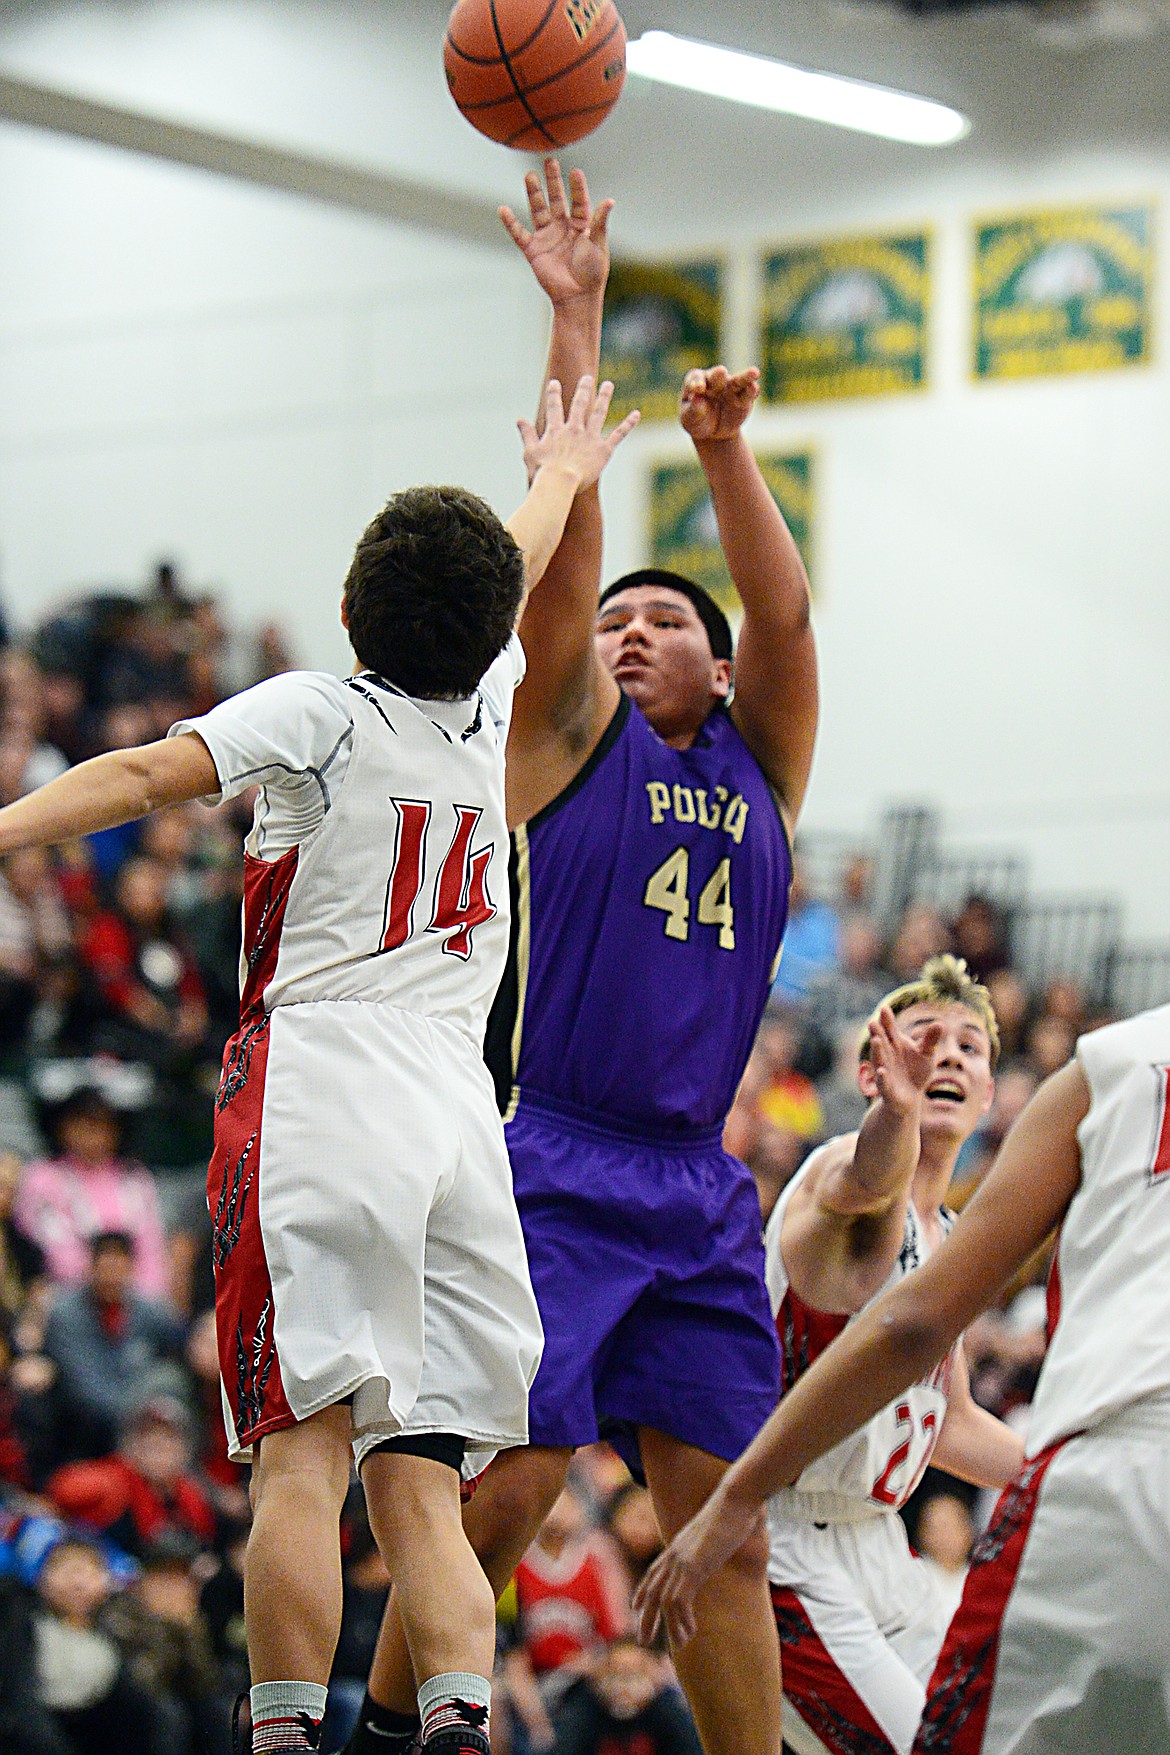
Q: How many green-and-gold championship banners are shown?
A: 4